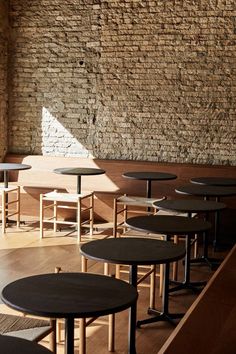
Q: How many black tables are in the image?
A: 10